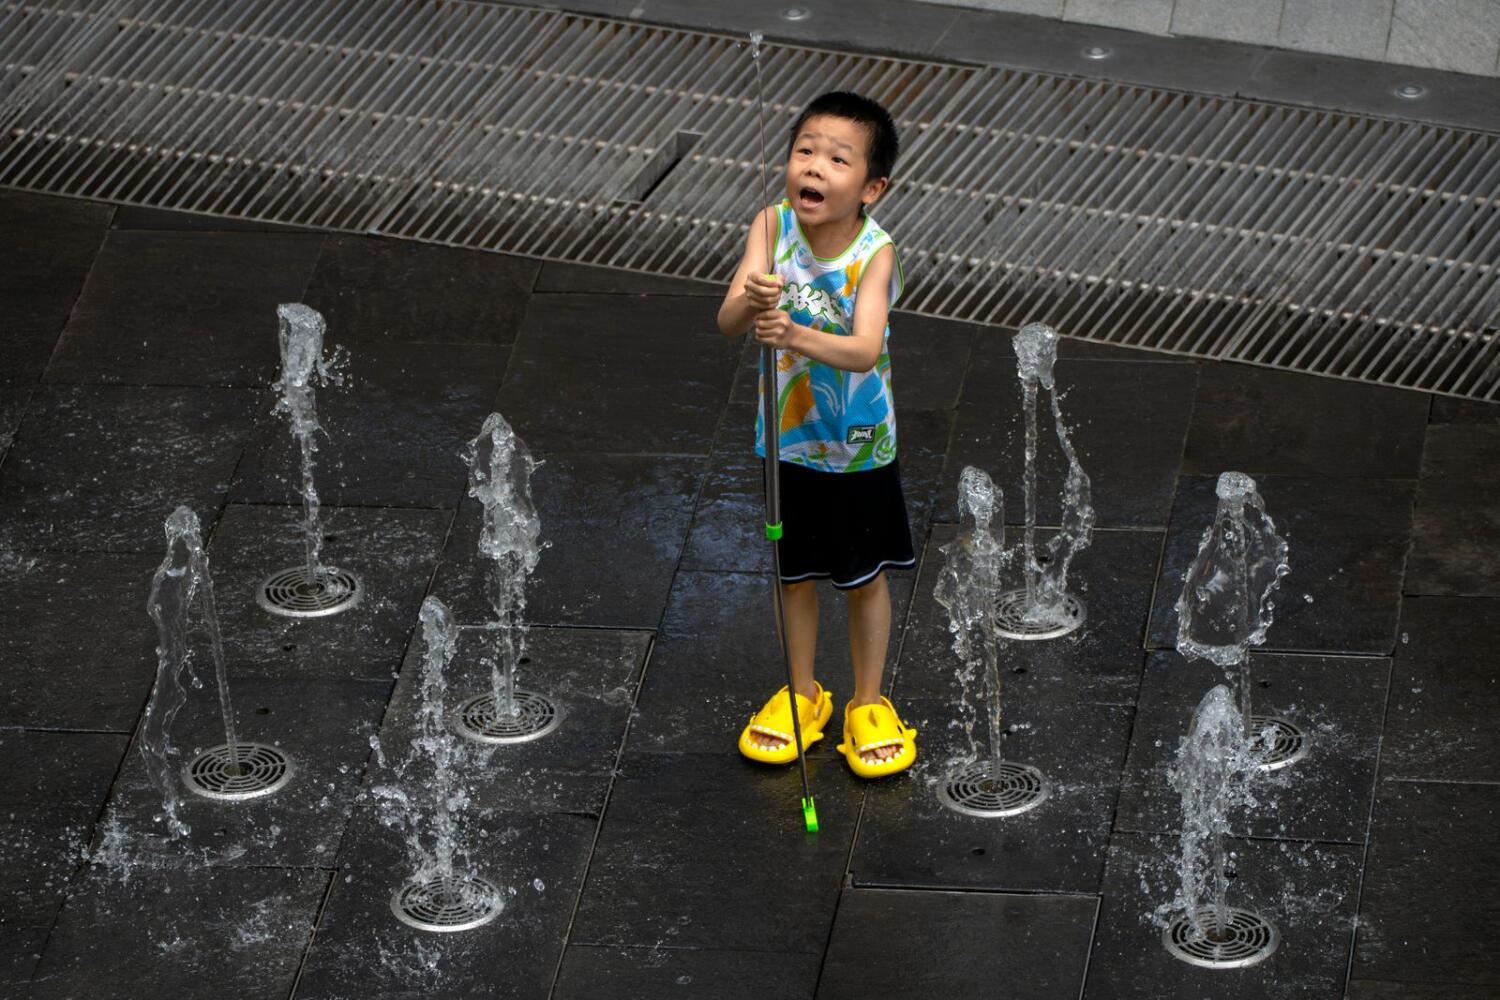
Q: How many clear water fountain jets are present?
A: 8